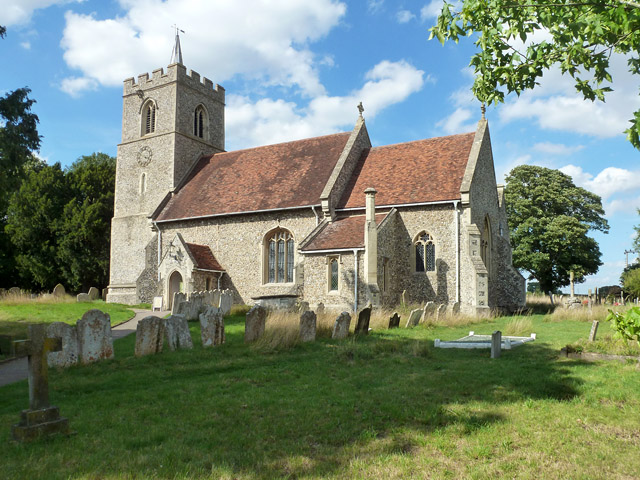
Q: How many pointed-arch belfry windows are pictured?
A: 2